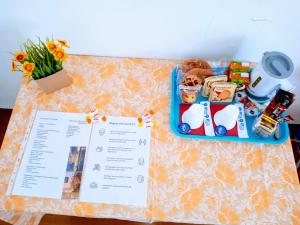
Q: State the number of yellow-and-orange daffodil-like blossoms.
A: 6